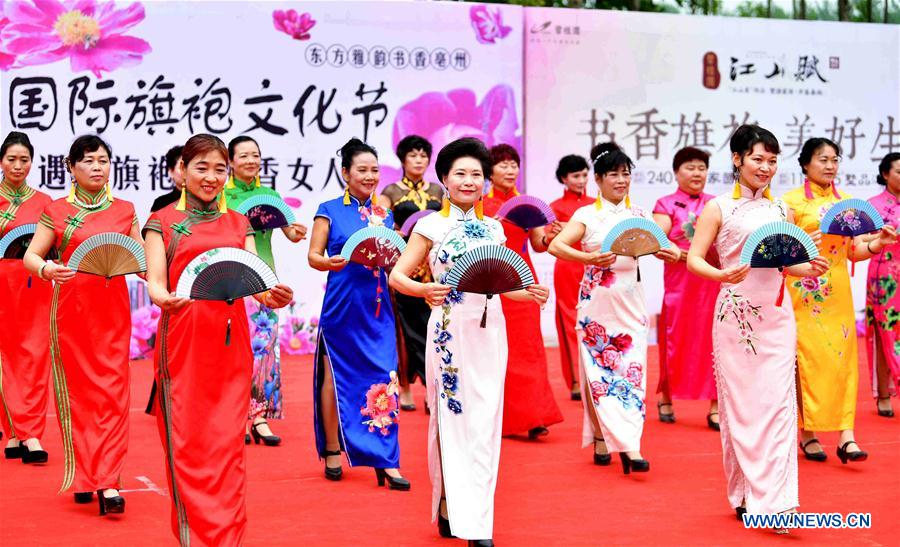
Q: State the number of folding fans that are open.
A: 11